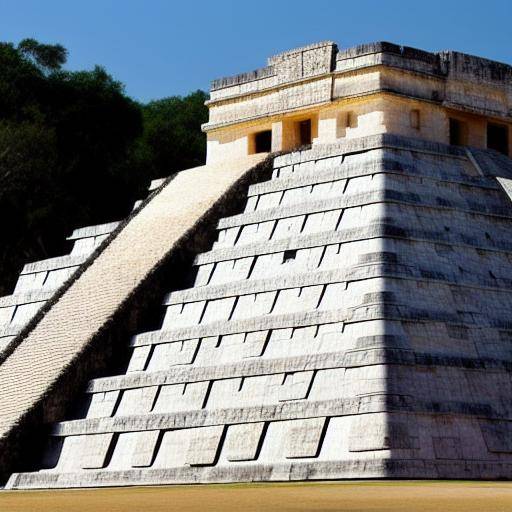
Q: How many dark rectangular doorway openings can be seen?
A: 4